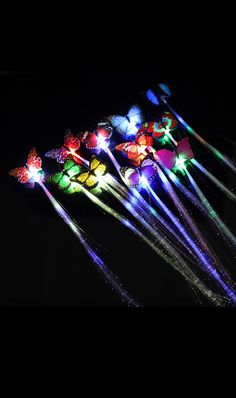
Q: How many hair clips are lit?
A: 11